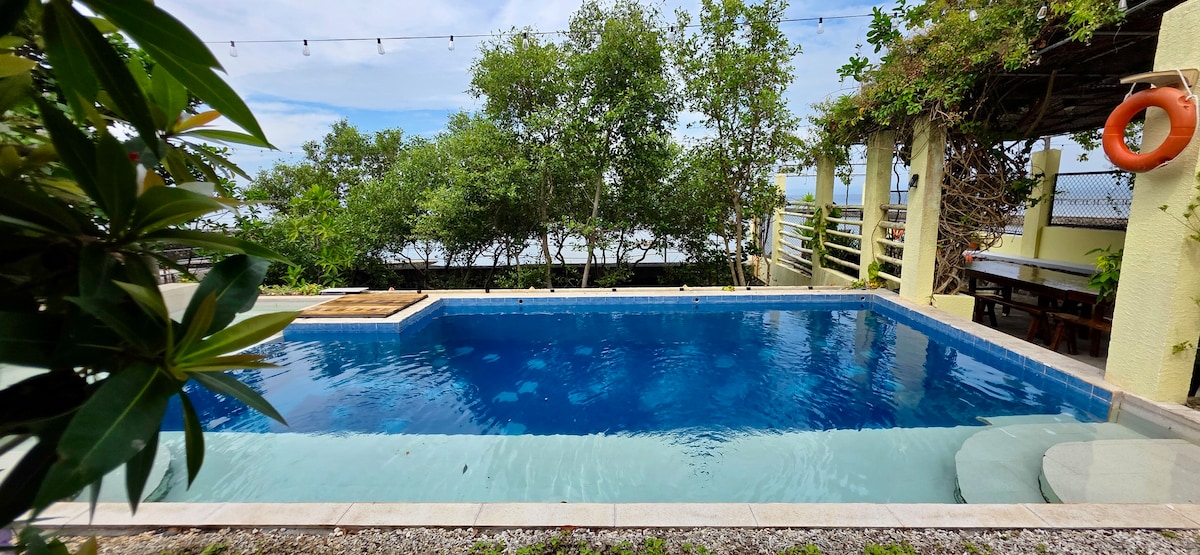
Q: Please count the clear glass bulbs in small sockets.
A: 13